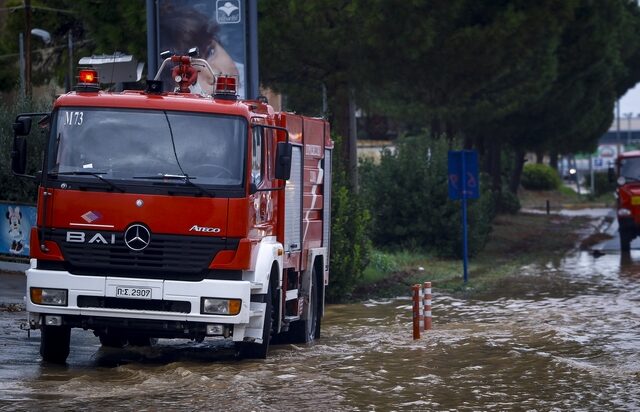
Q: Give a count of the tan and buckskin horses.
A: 0